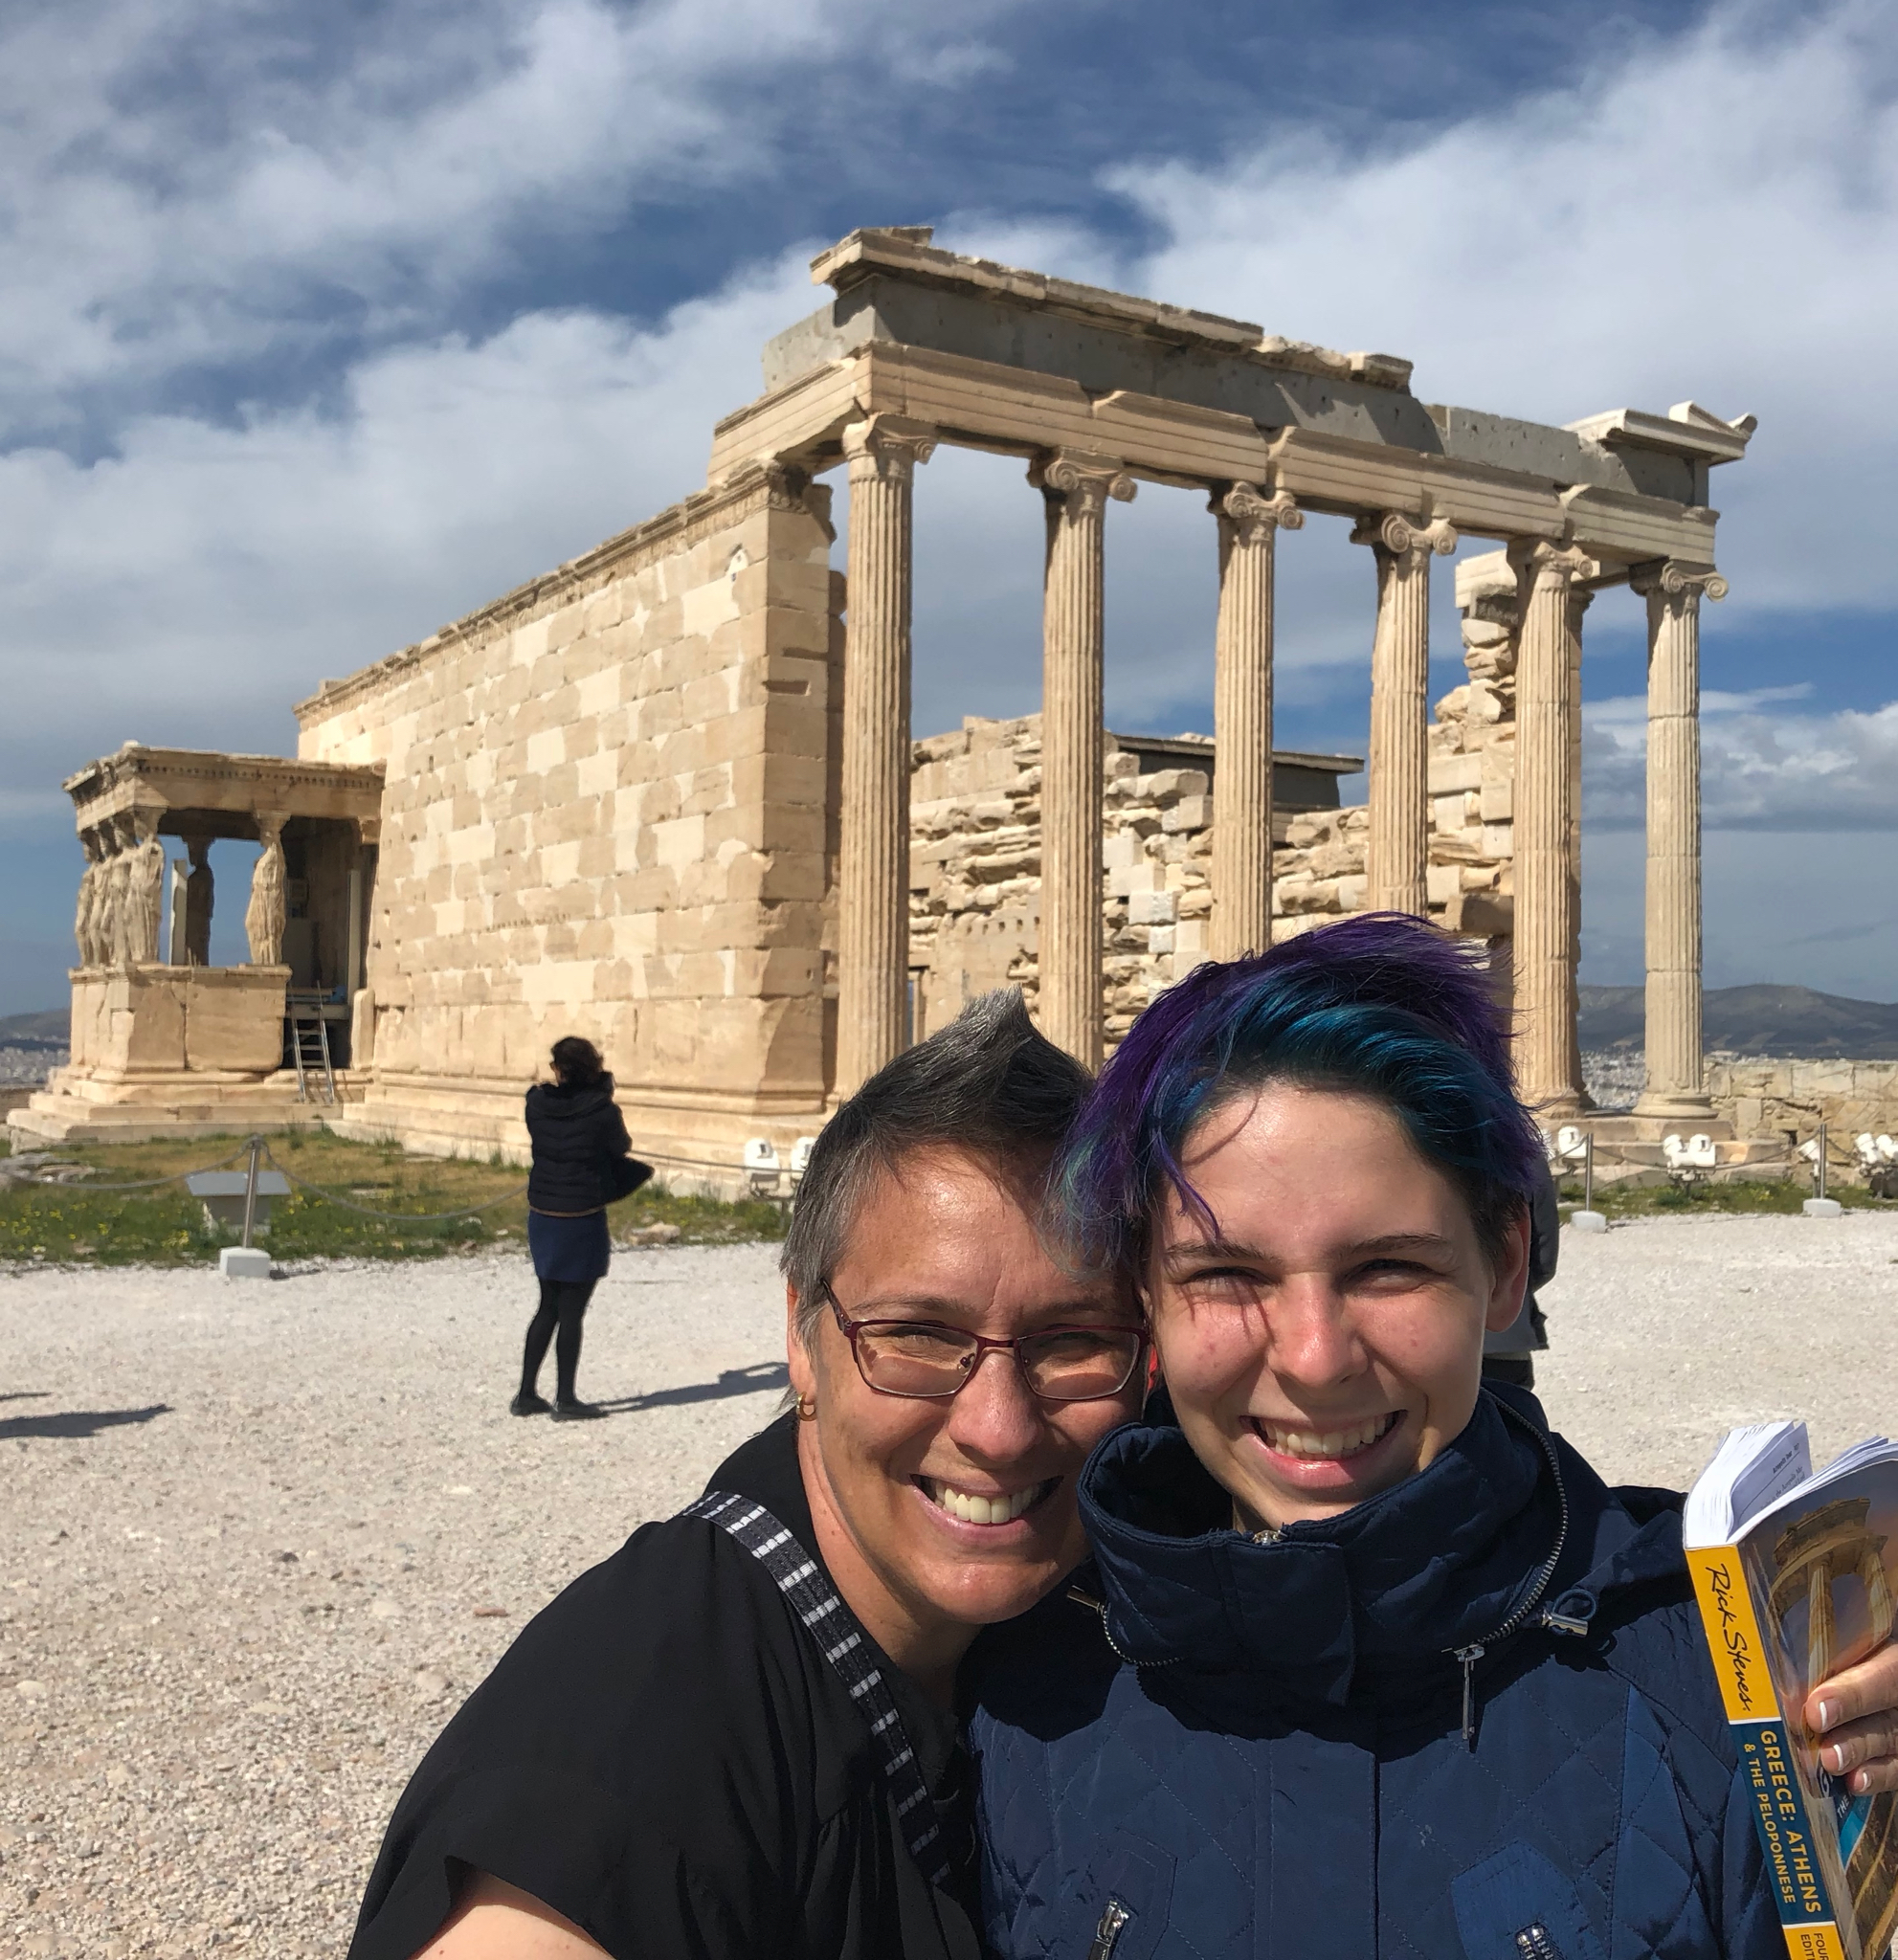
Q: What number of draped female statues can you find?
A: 6